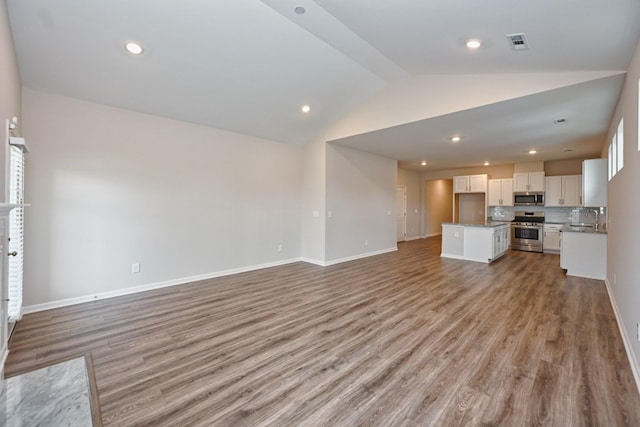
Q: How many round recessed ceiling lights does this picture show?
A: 7